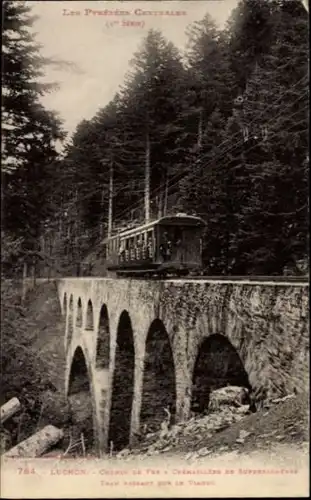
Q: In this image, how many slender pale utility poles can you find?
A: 2